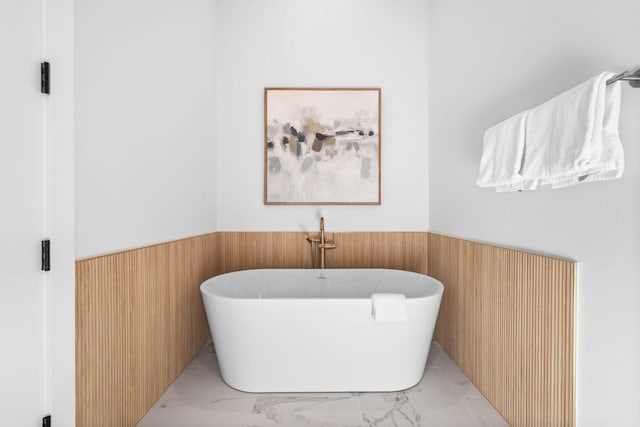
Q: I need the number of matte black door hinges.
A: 3